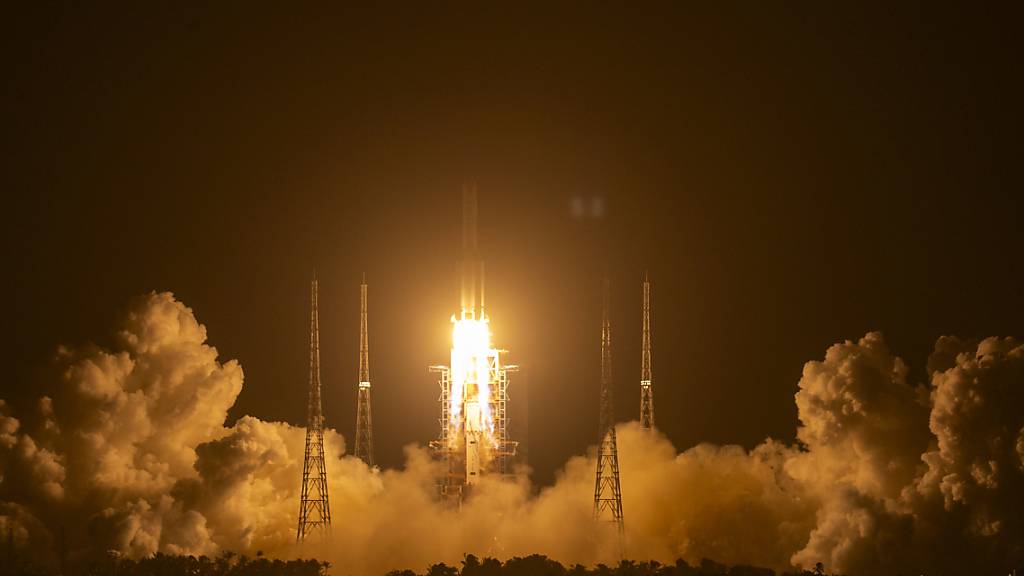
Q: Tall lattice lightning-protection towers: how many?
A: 4